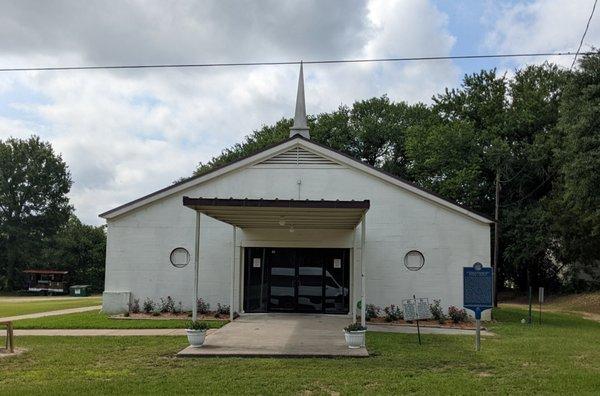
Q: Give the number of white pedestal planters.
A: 2